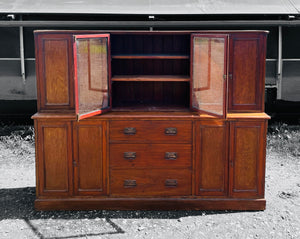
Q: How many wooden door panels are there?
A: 6